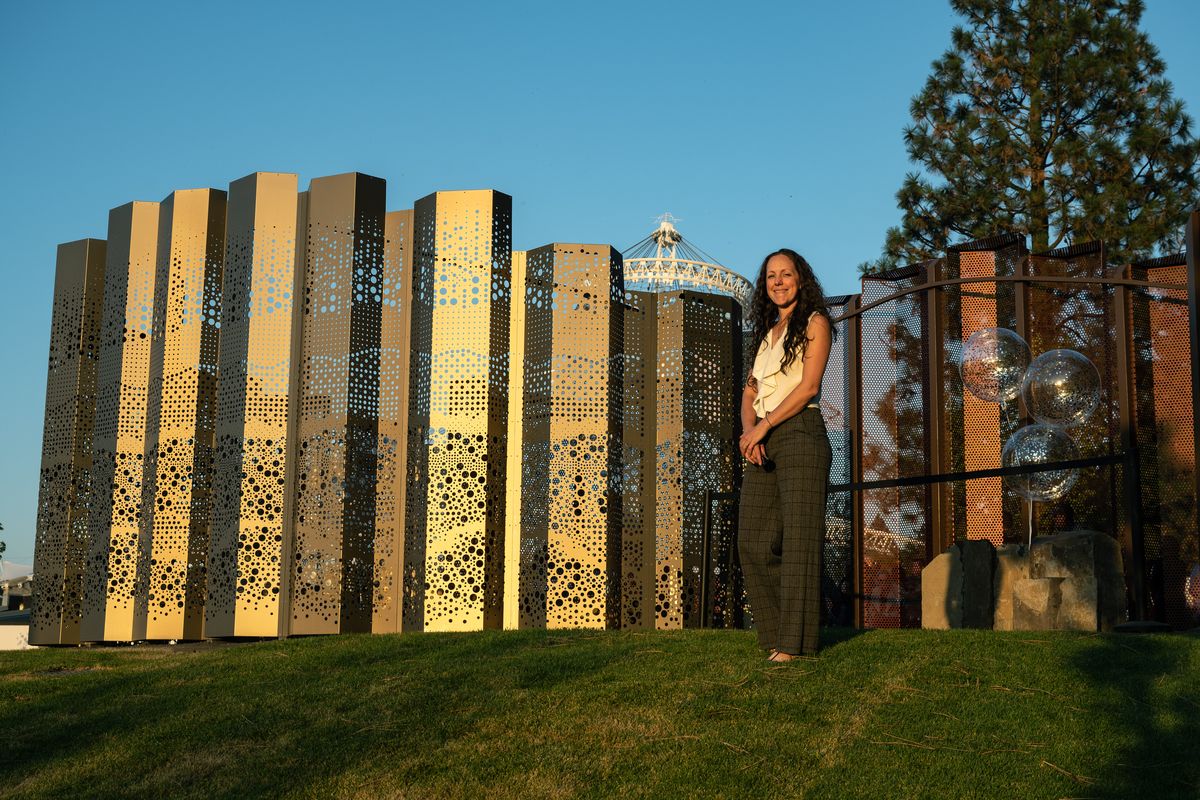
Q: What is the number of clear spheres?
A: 3